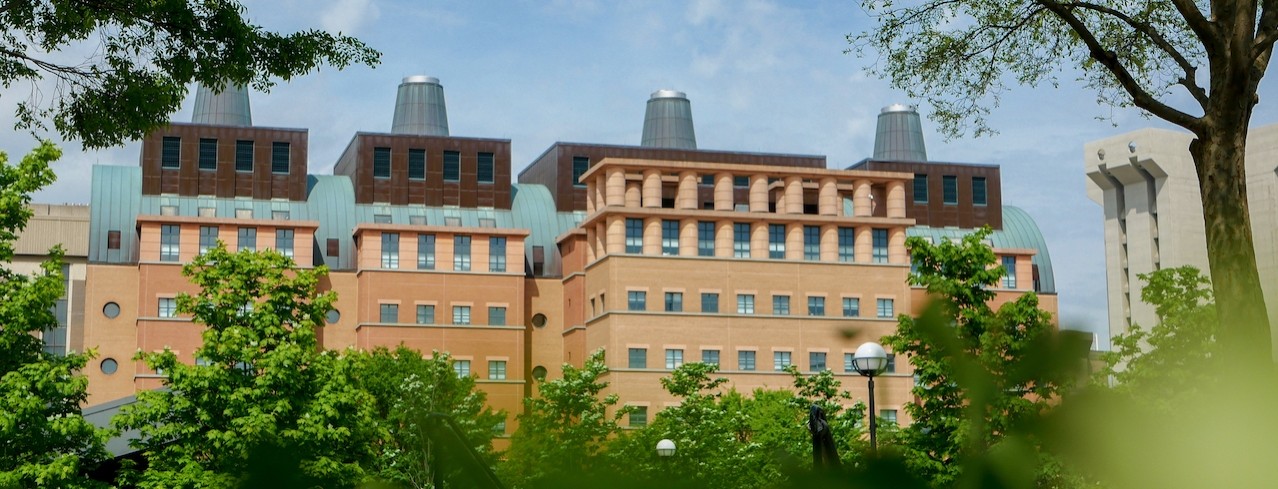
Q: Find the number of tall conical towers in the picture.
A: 4